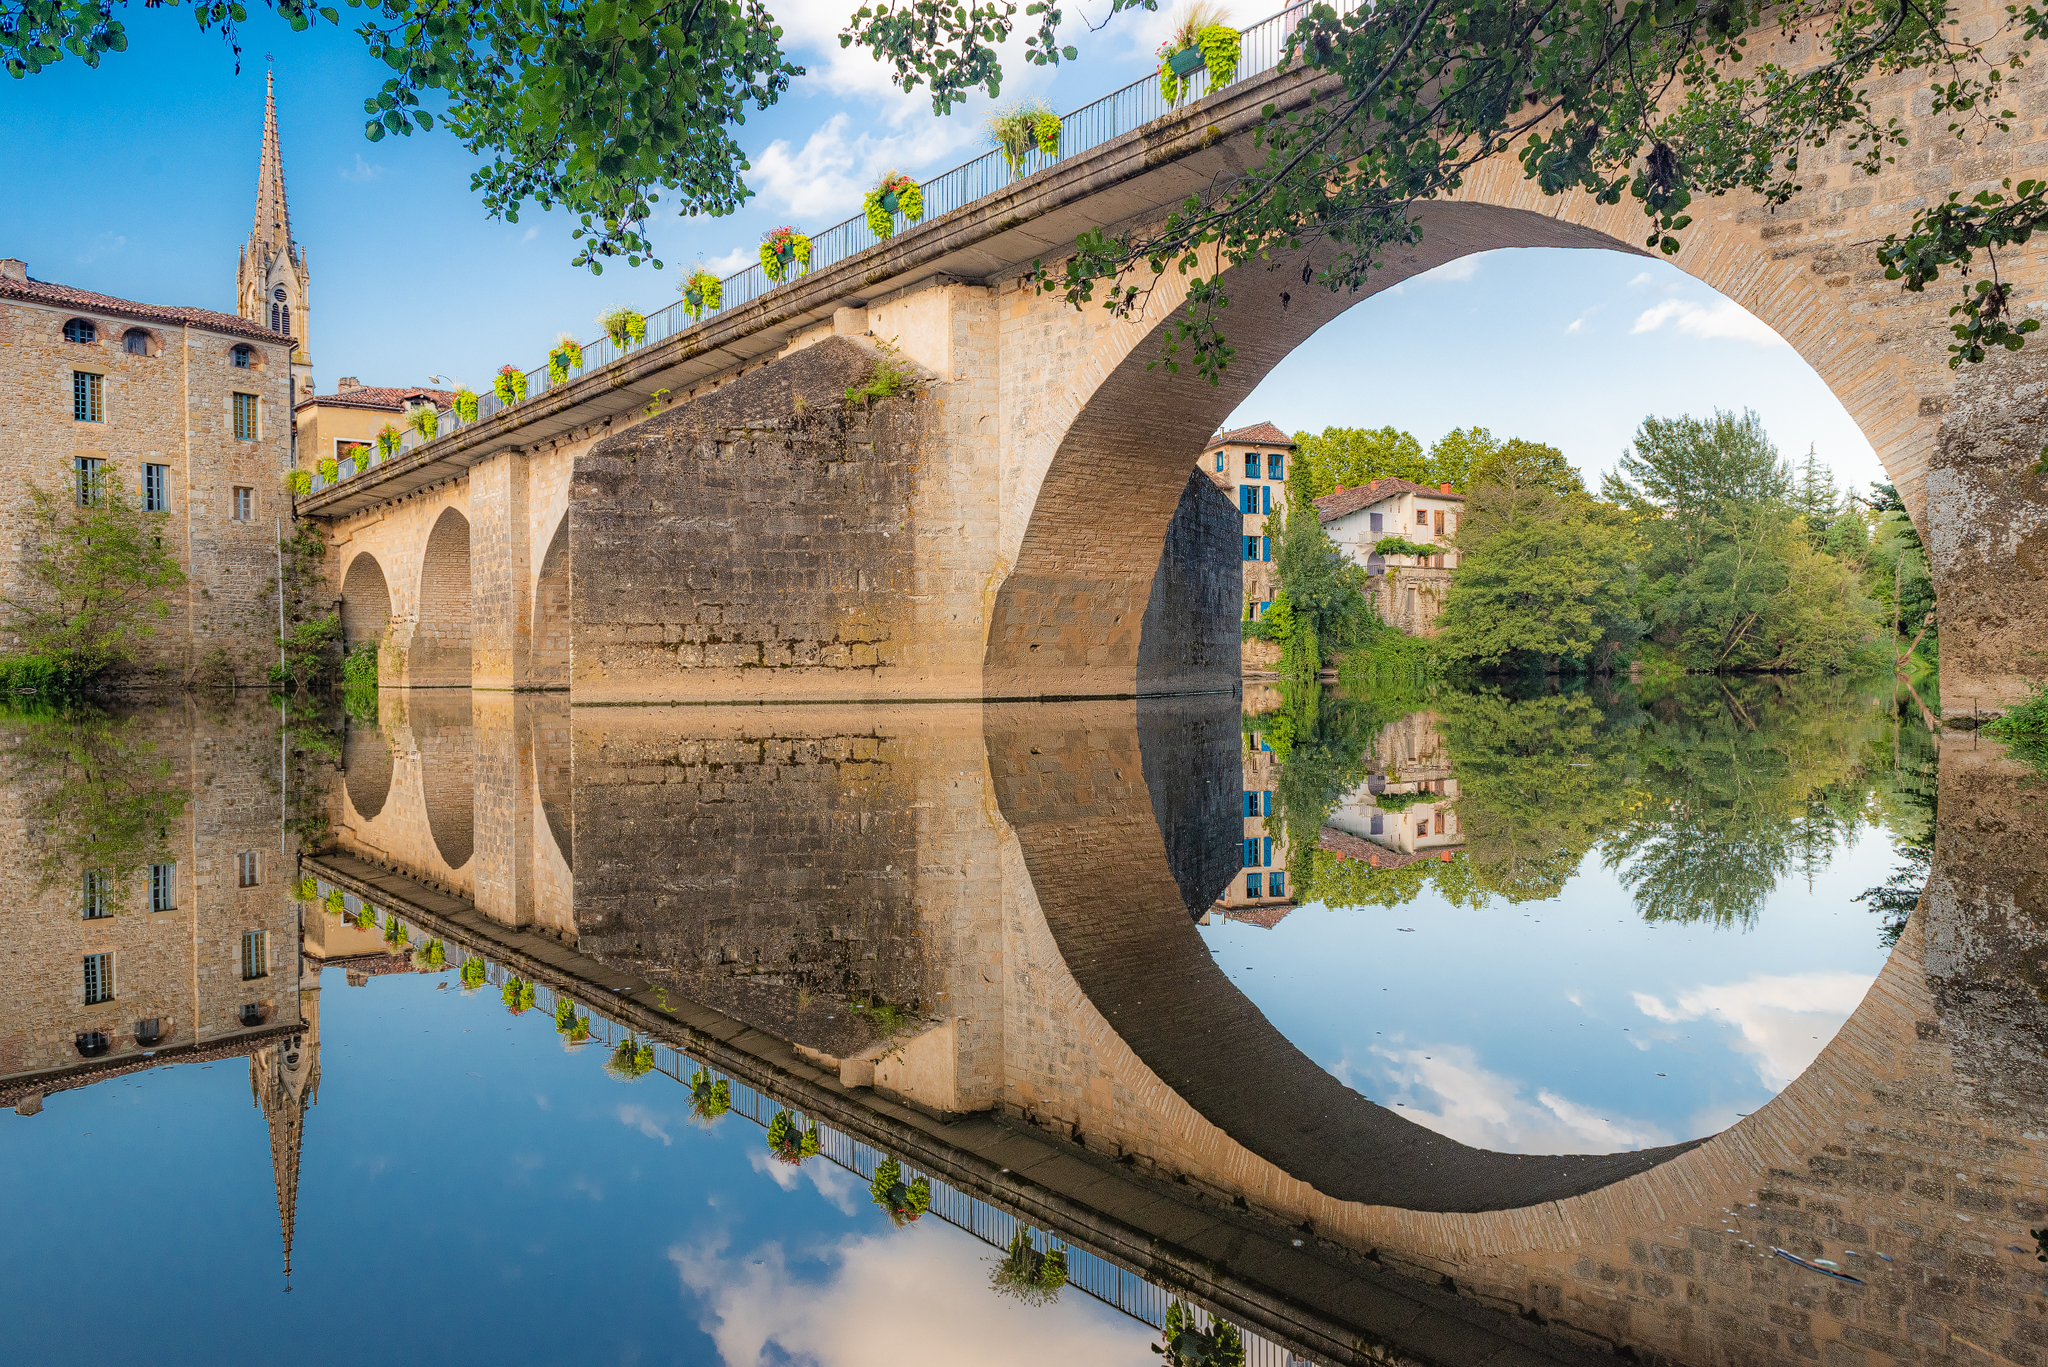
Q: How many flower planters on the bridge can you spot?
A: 14